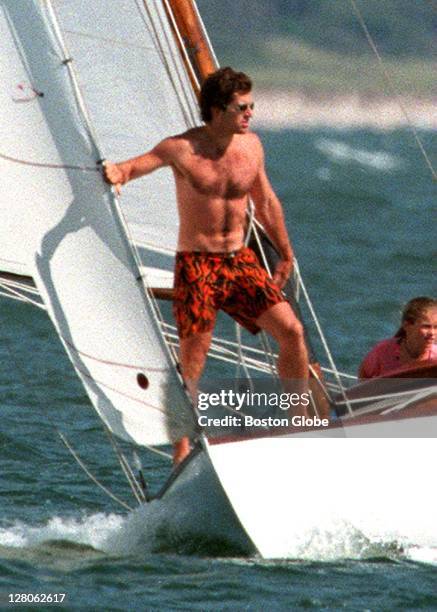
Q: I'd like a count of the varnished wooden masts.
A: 1